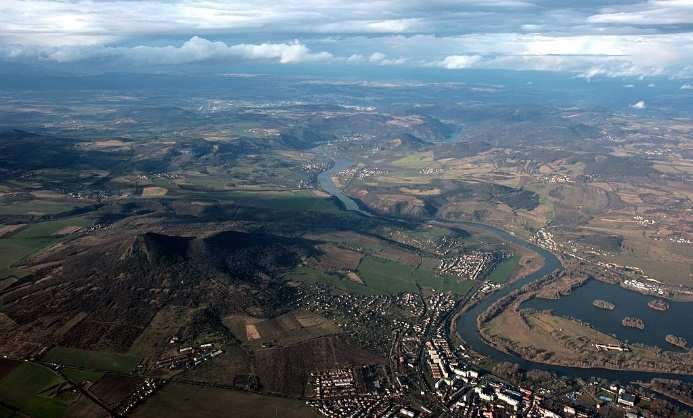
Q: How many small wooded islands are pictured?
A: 4